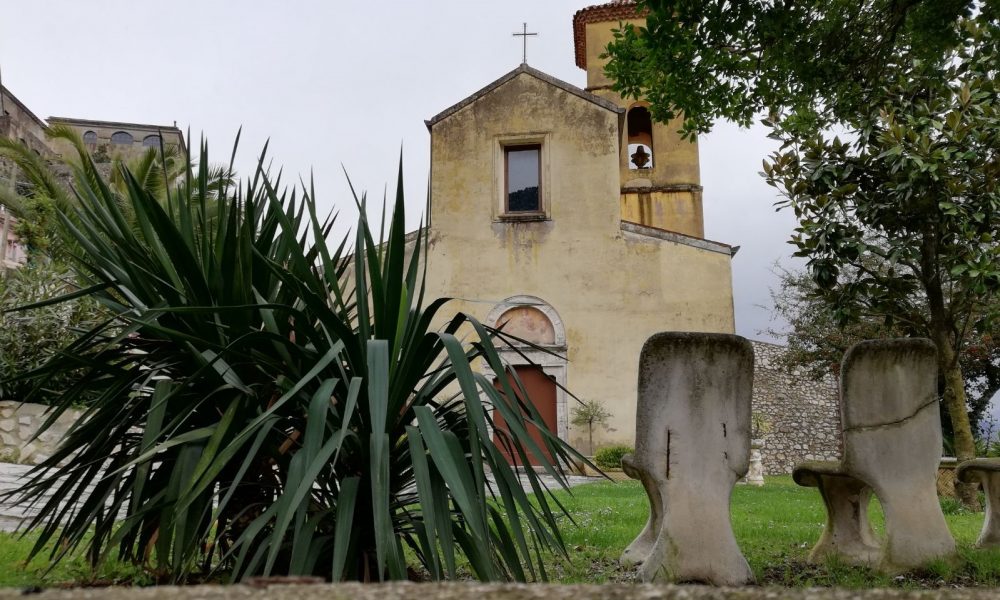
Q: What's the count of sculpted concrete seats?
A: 3